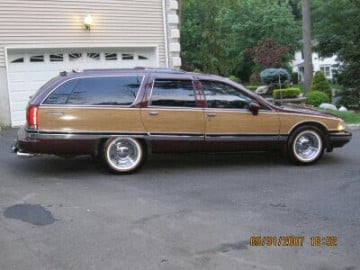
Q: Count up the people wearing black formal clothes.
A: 0